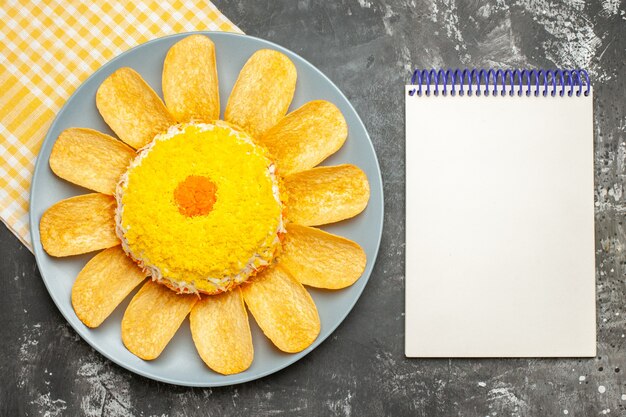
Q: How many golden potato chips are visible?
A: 12